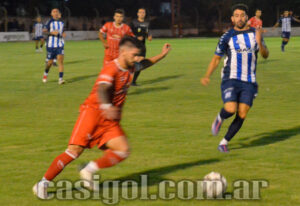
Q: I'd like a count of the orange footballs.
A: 0